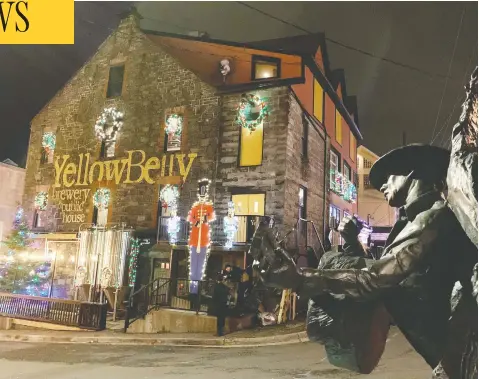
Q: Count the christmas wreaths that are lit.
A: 7